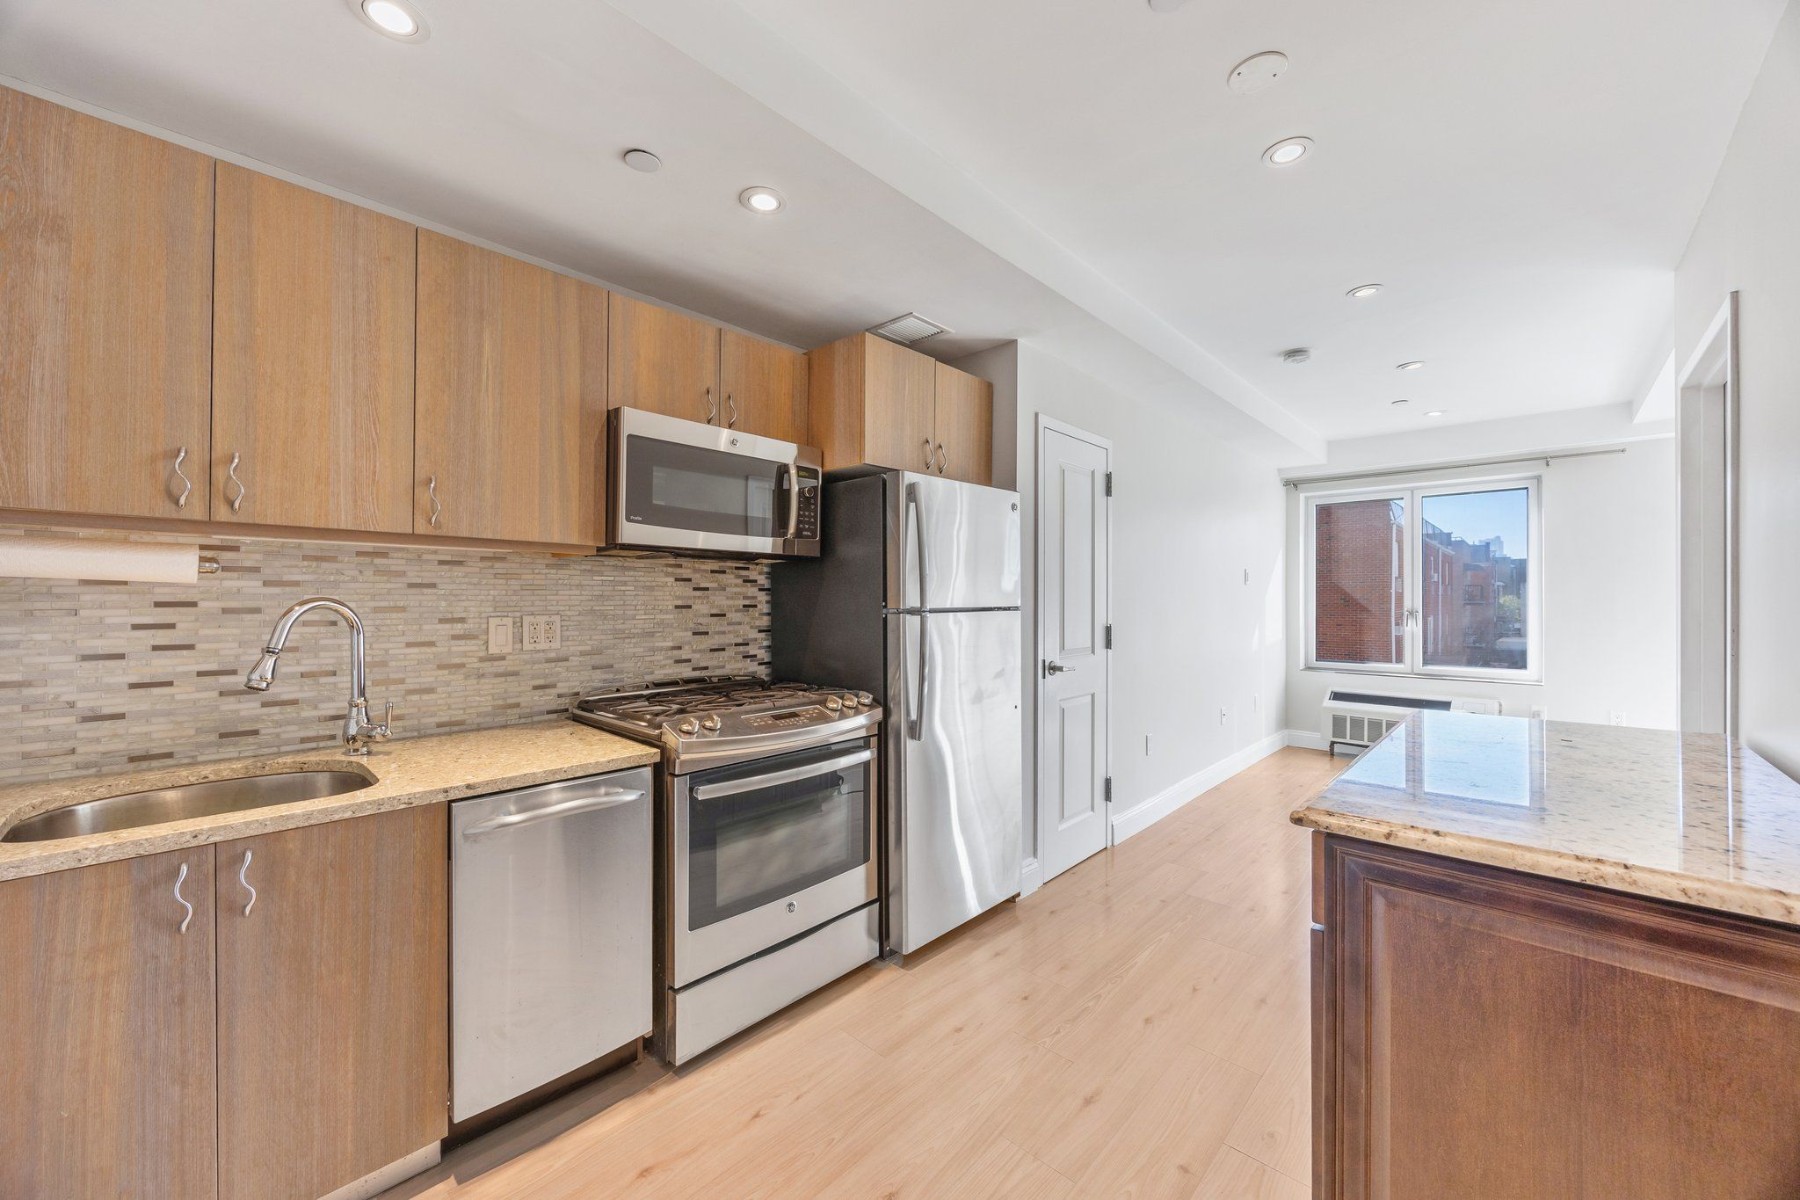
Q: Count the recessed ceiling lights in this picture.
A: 6